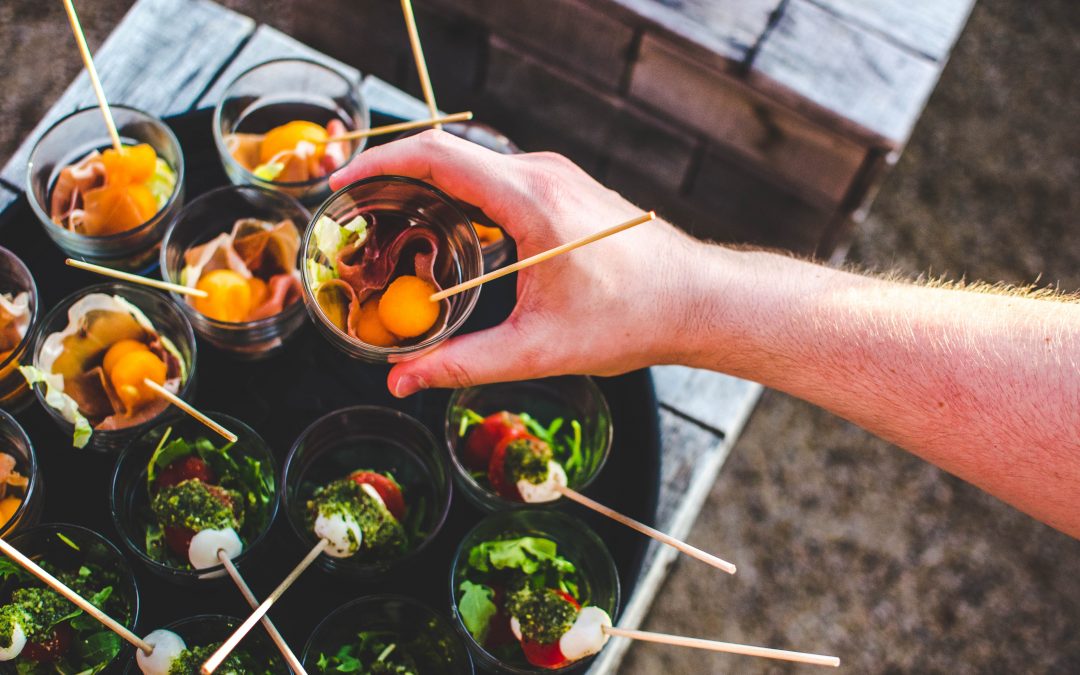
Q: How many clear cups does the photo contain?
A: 15